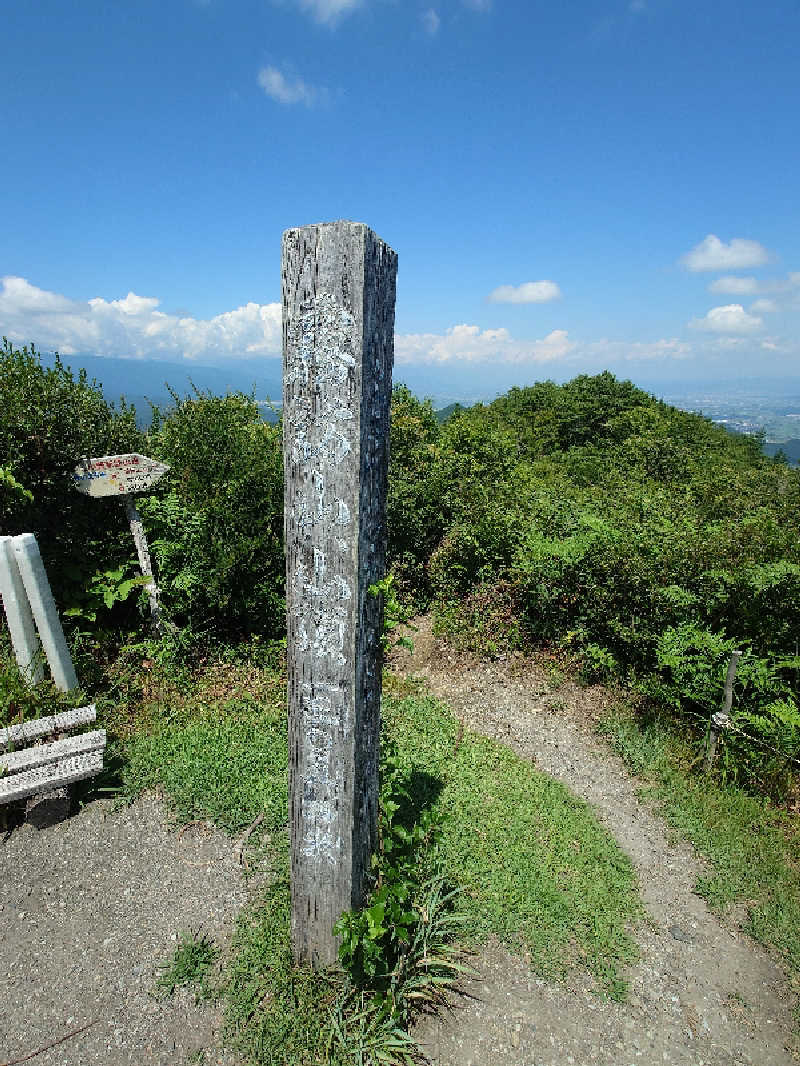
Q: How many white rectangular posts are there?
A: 2